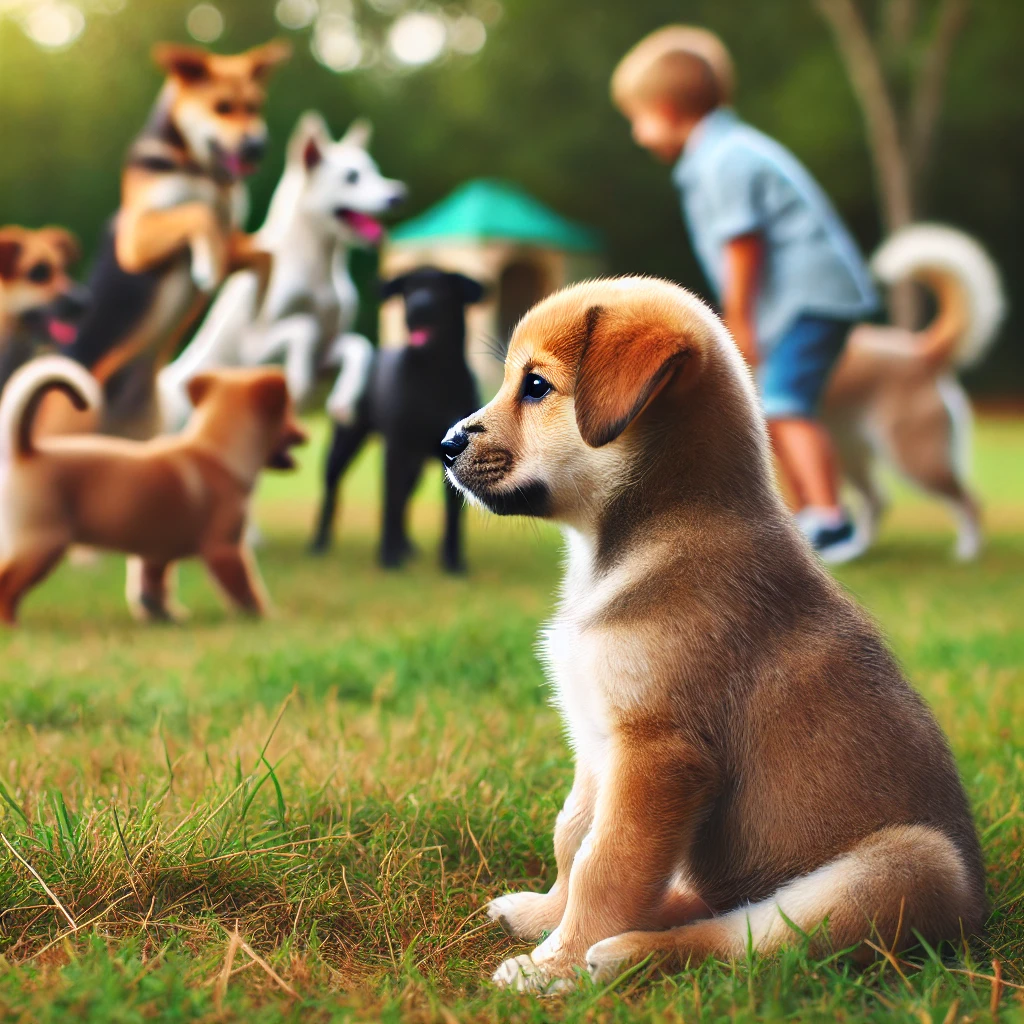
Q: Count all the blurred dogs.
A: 6